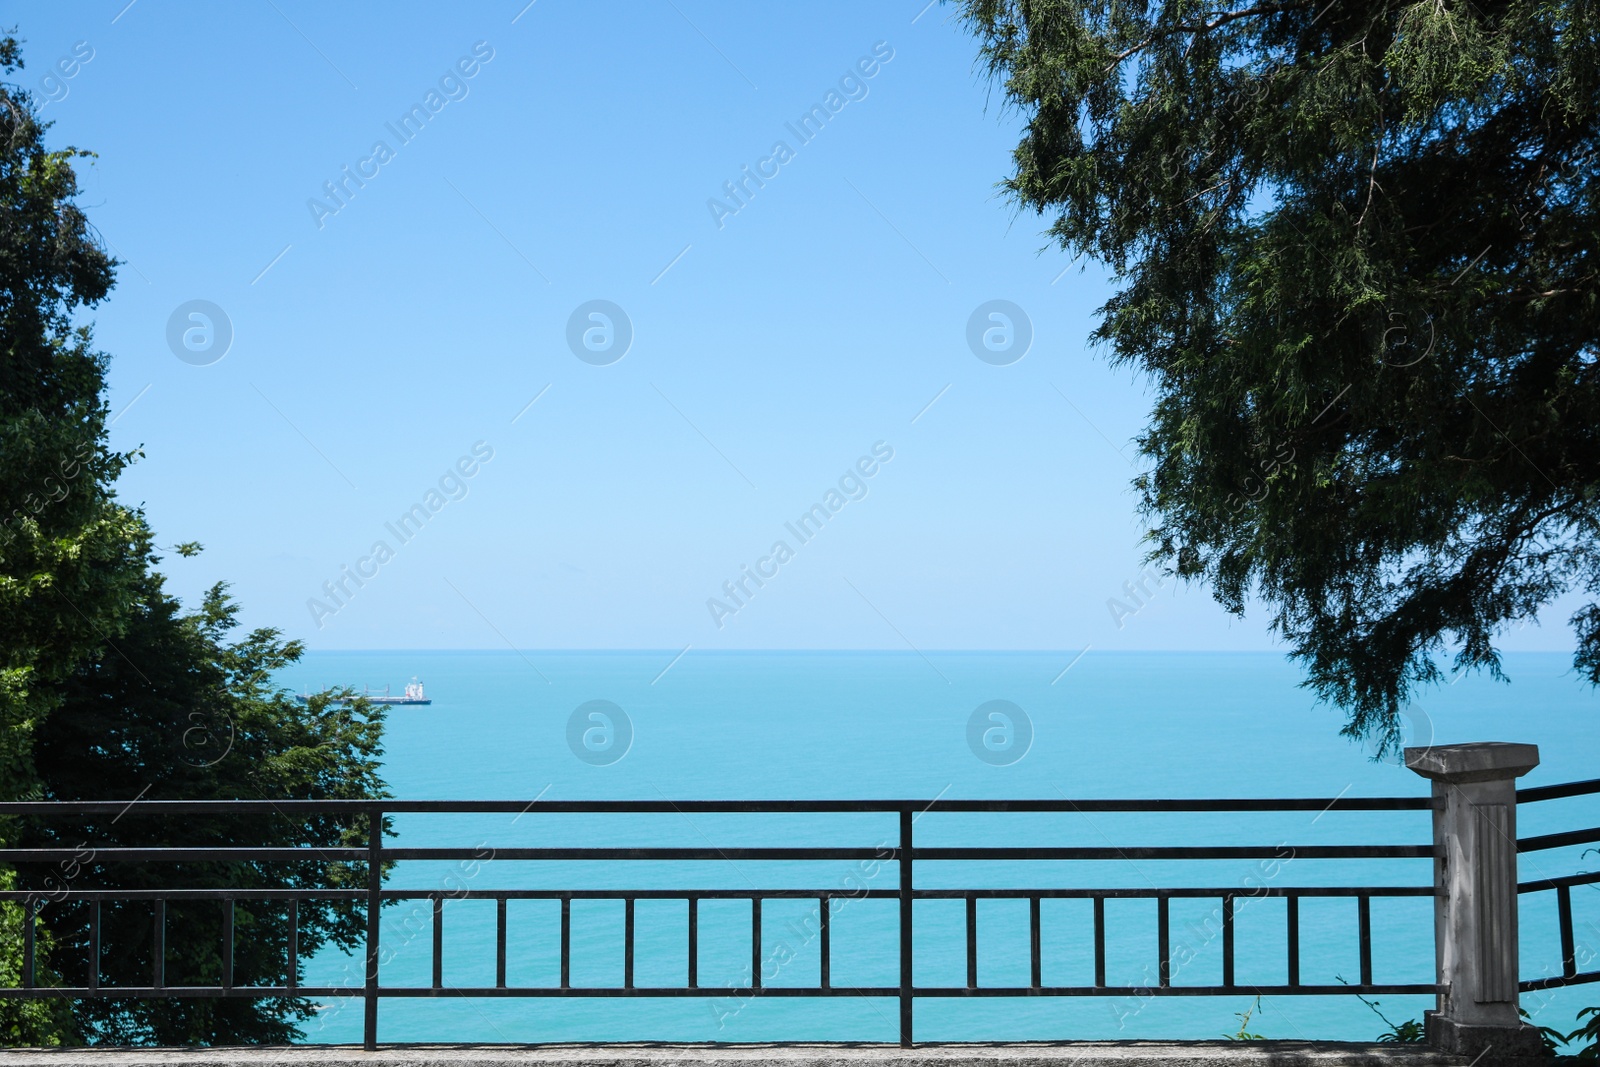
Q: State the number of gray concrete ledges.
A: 1